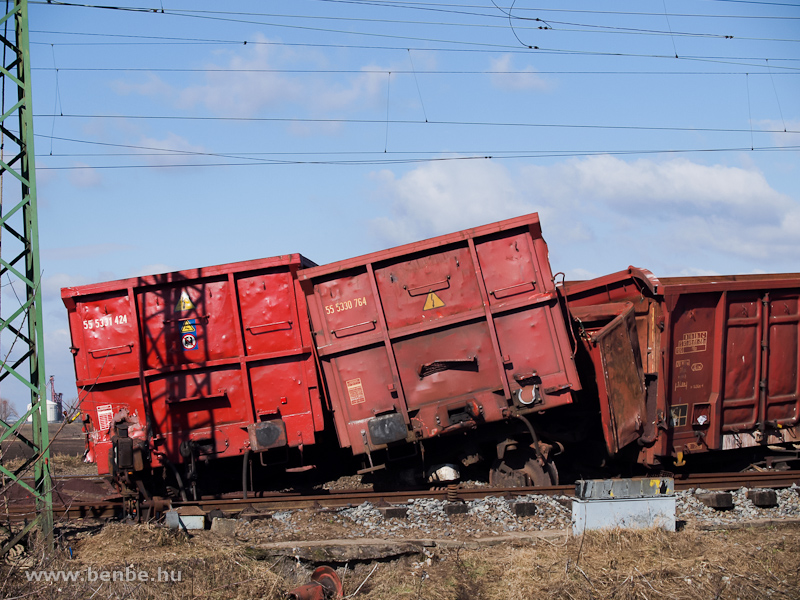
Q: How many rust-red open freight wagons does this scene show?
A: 3